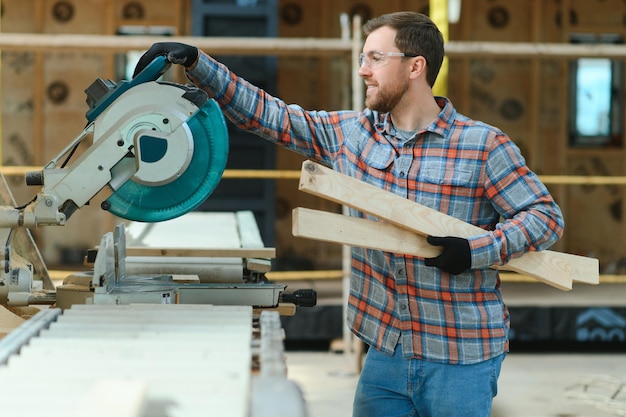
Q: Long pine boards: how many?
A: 2